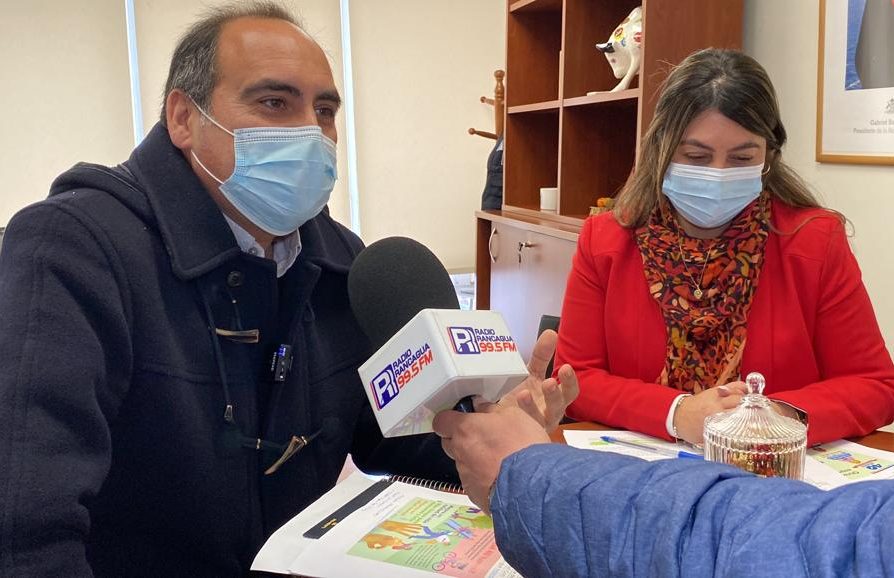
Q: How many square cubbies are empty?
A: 1